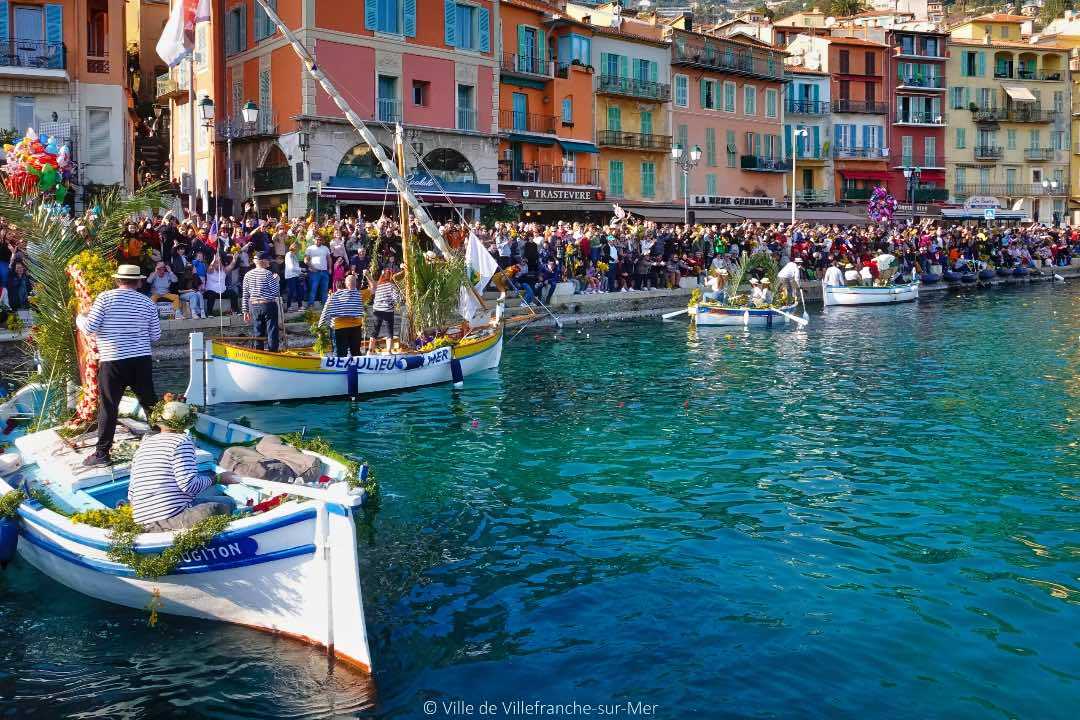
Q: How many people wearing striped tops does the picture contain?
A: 5